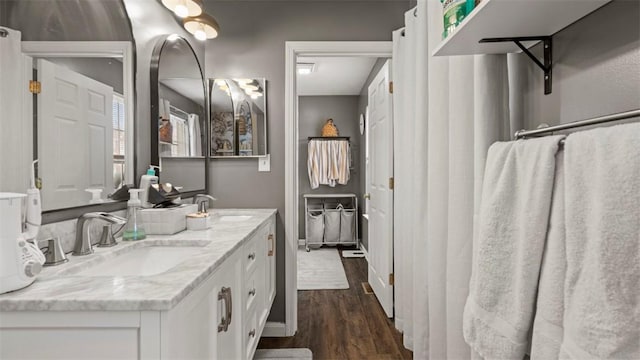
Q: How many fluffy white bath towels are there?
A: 2